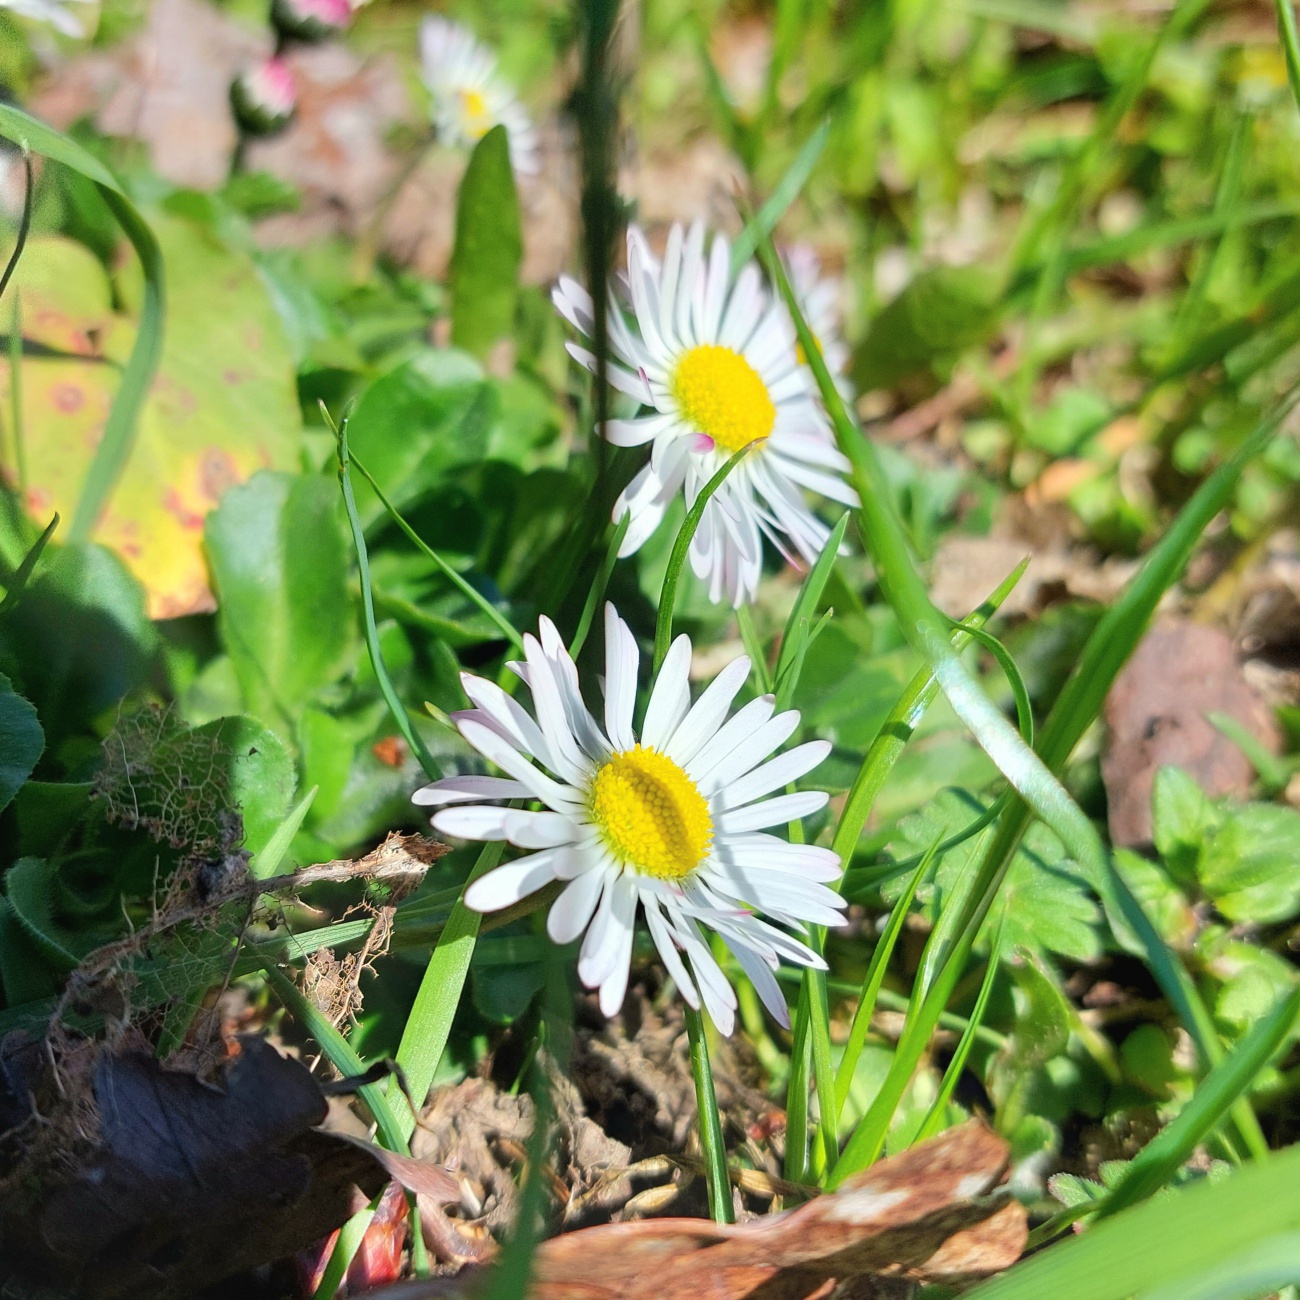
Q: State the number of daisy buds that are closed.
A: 2